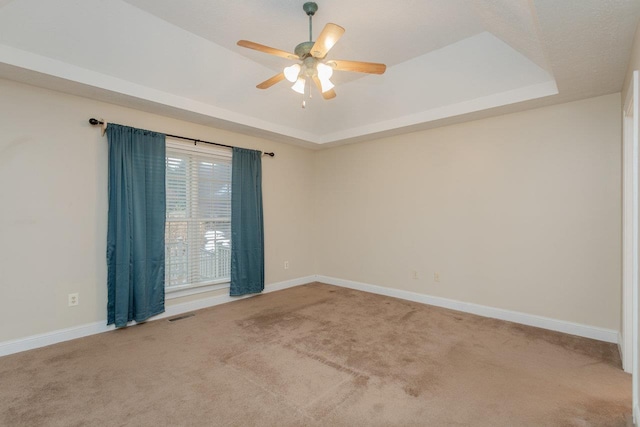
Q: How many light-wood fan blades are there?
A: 5